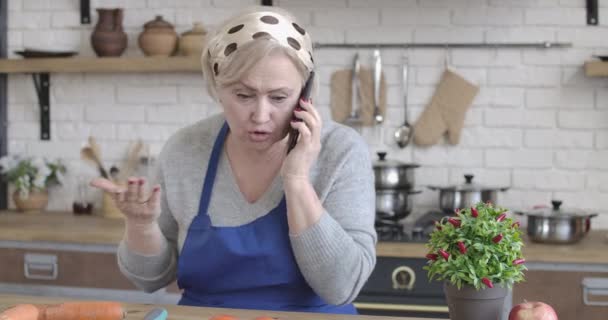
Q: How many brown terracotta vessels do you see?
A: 3